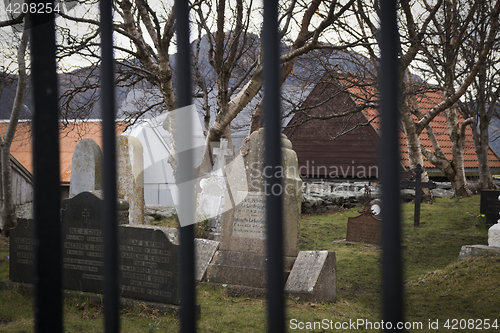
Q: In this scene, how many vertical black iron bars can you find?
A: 5